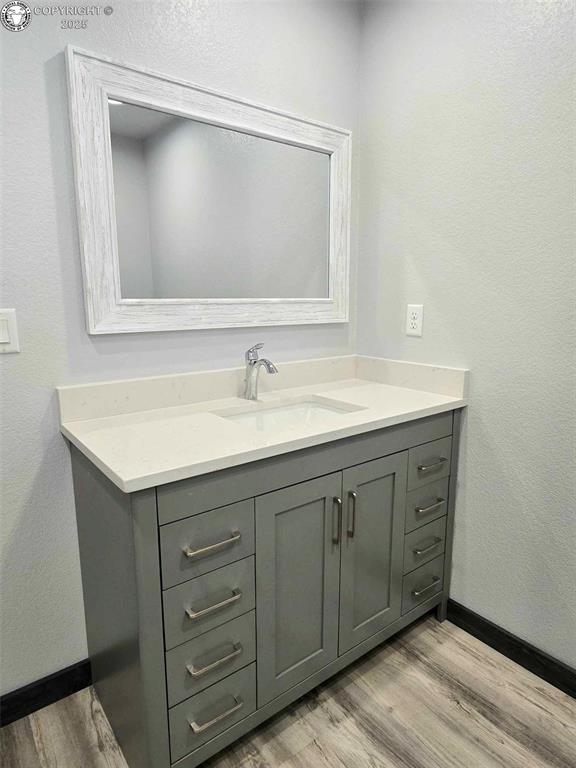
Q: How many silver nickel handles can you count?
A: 10